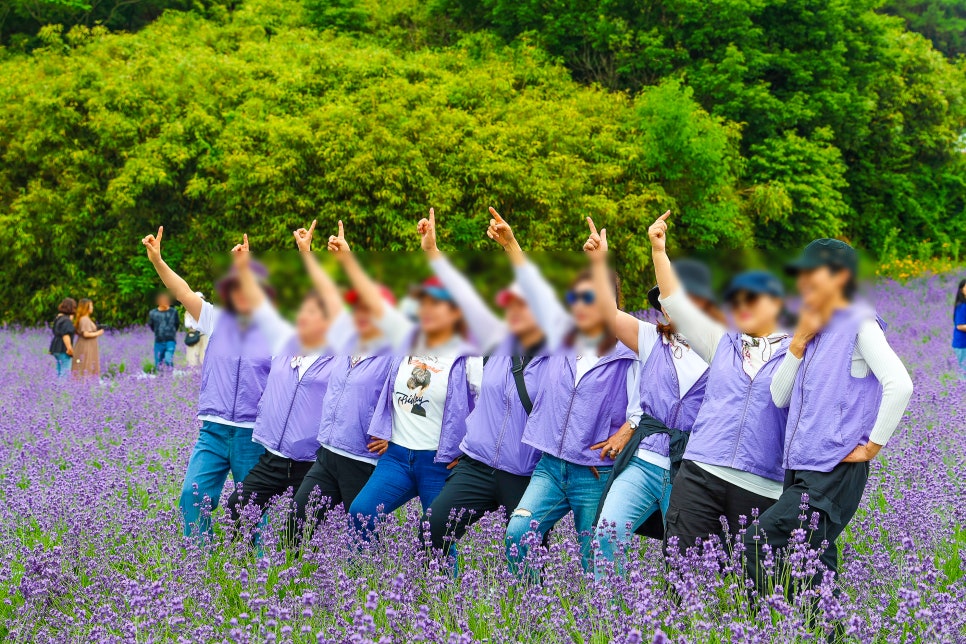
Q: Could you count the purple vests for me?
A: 9